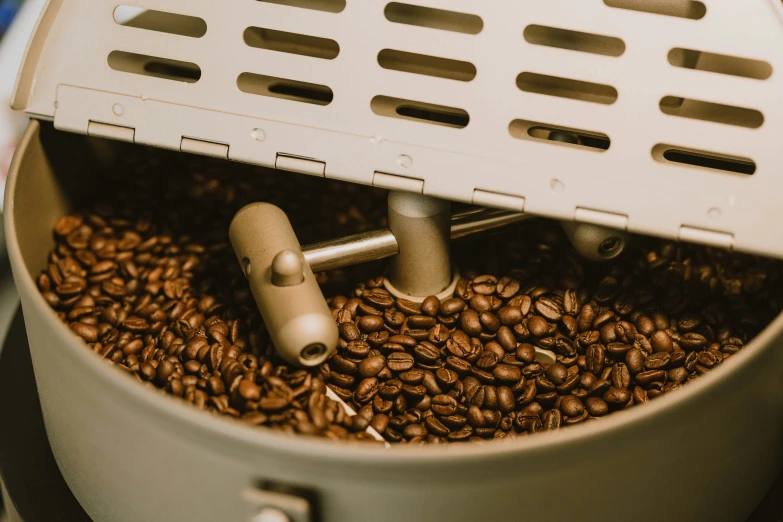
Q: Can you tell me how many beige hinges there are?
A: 7